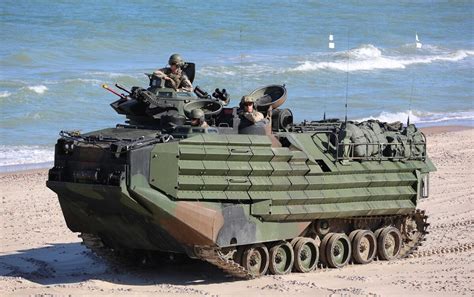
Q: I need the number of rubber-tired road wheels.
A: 6